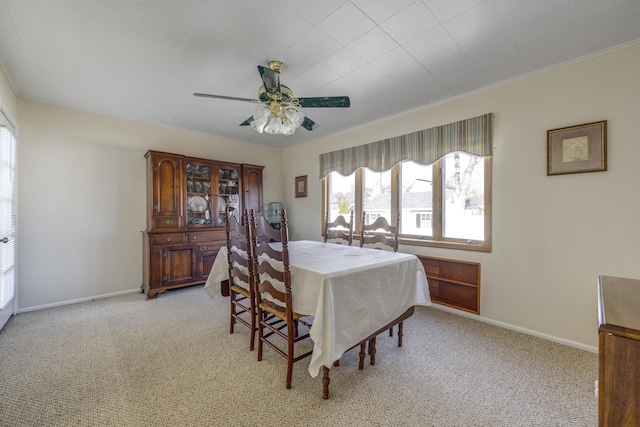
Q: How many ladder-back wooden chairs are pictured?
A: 4